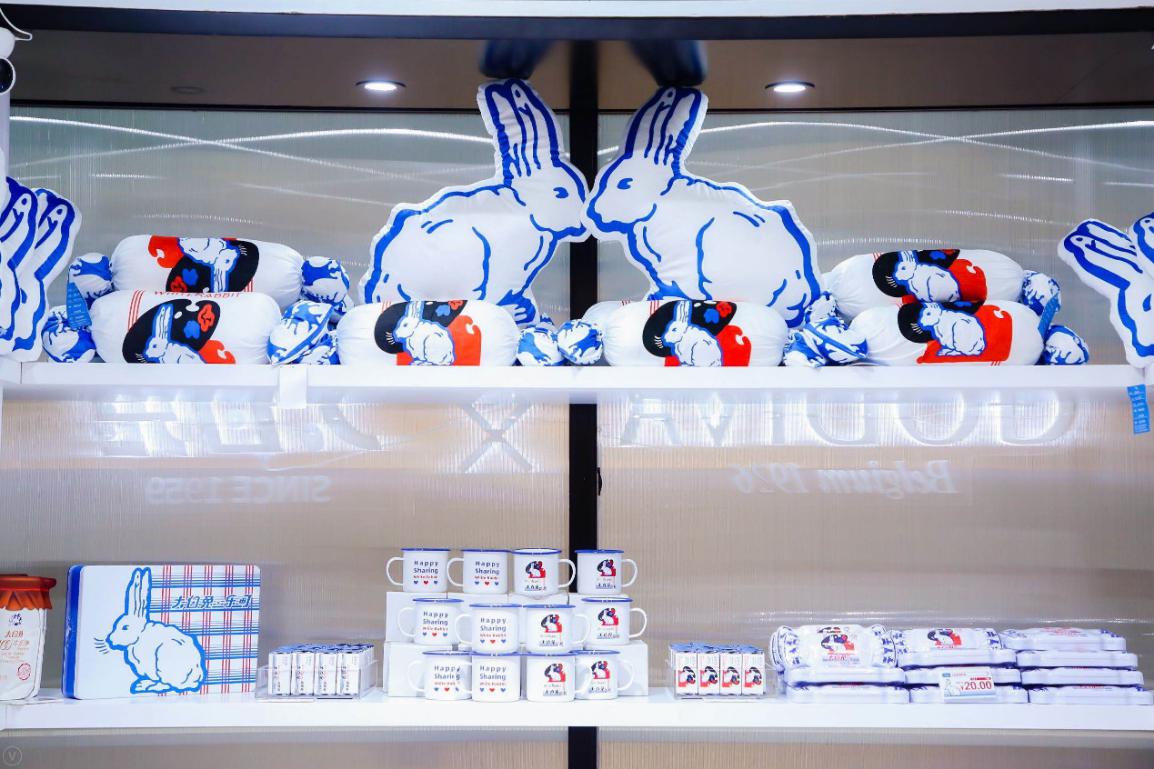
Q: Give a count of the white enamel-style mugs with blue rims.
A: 12